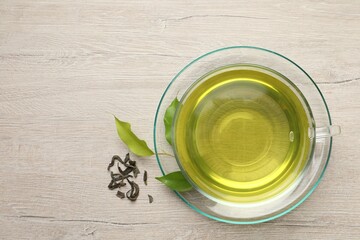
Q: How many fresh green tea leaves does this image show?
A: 3